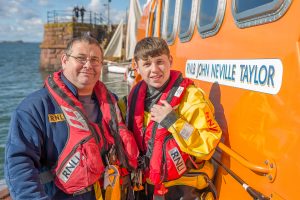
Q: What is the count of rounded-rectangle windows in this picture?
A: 4